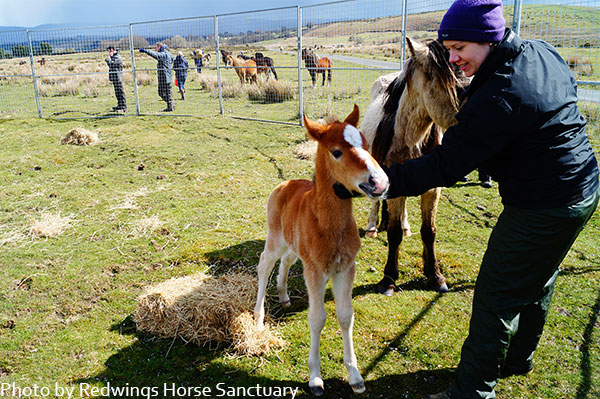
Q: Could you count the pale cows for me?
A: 0